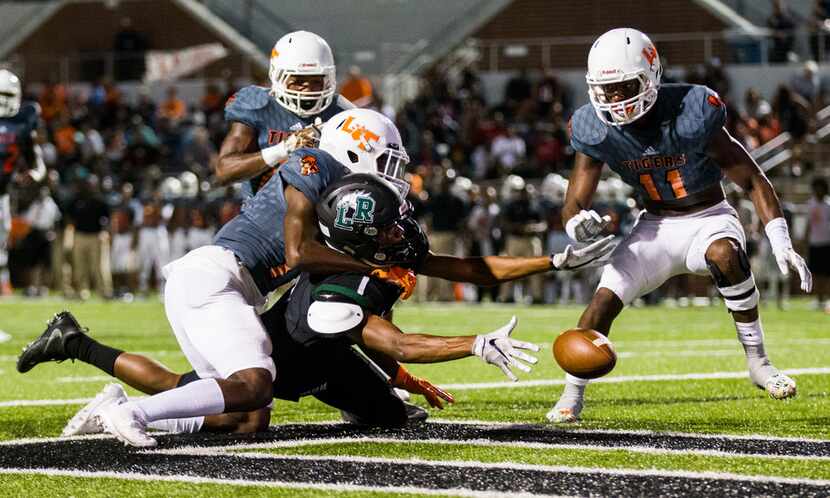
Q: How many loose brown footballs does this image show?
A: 1